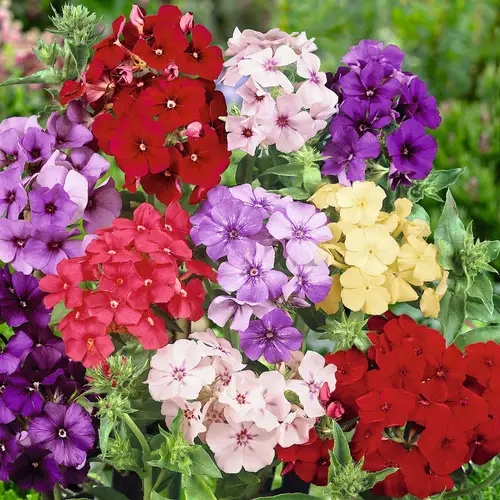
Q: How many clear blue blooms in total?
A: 0